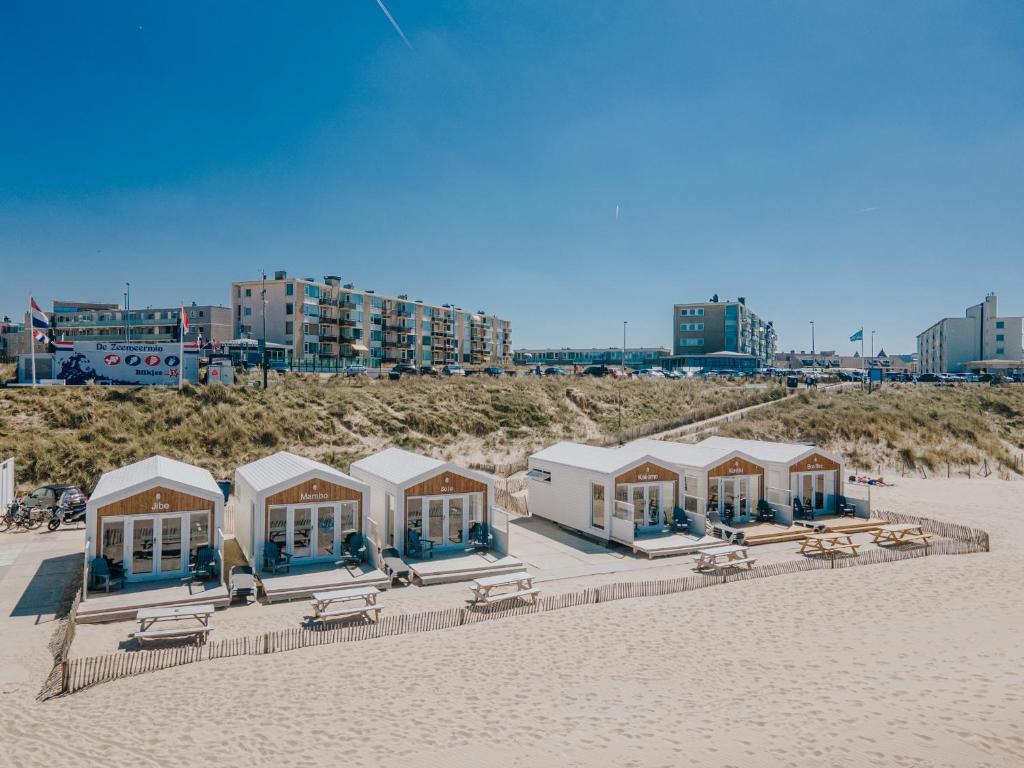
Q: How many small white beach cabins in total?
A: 6